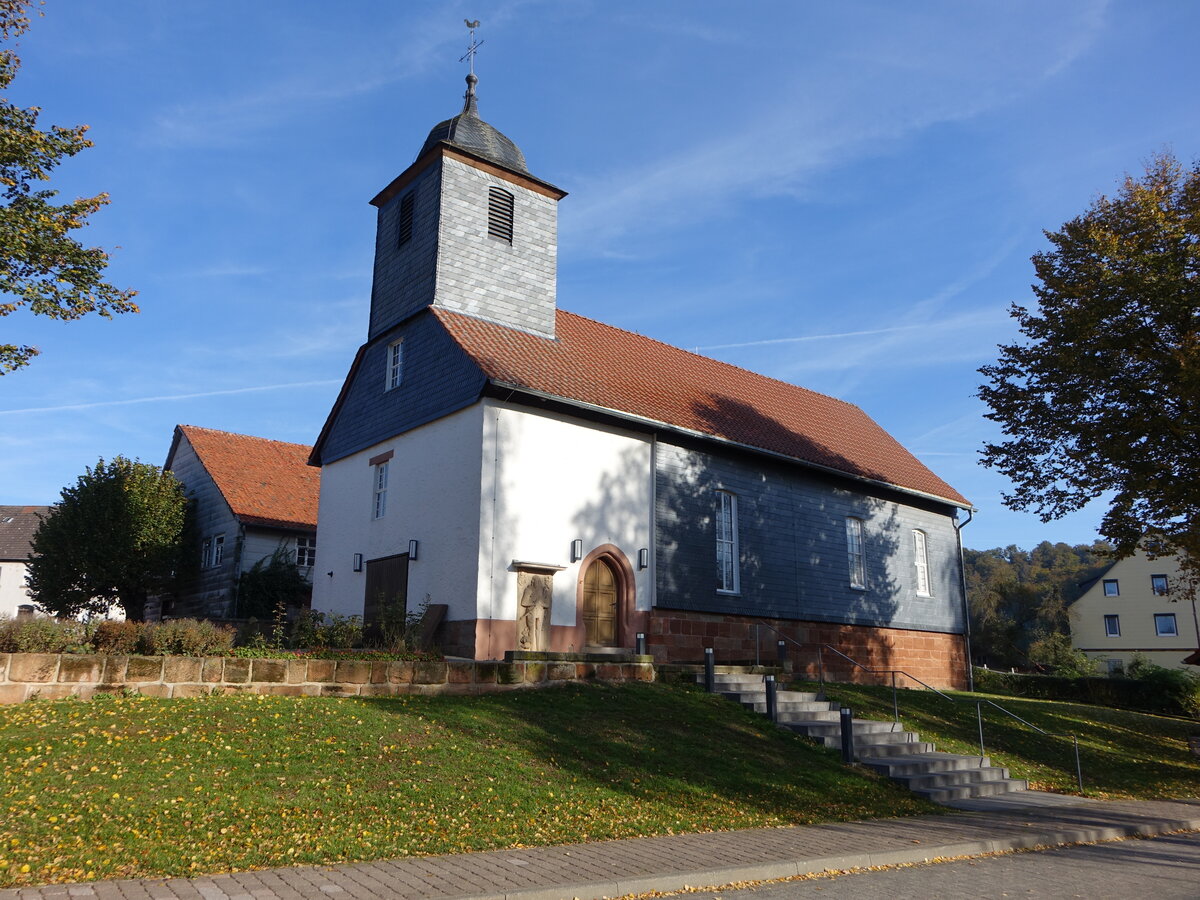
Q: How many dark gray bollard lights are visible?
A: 5